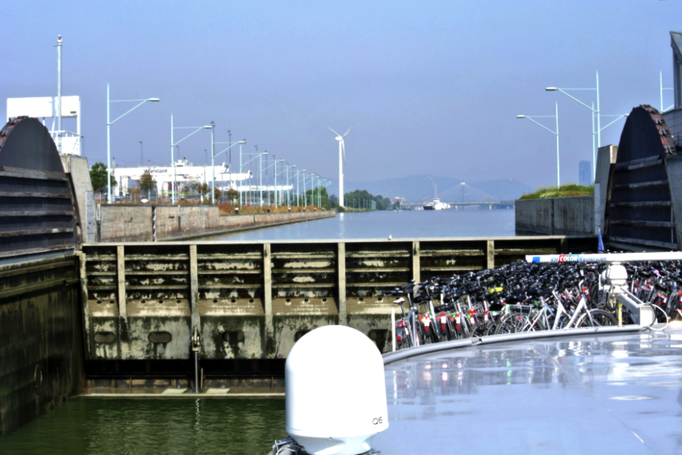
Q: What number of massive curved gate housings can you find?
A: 2